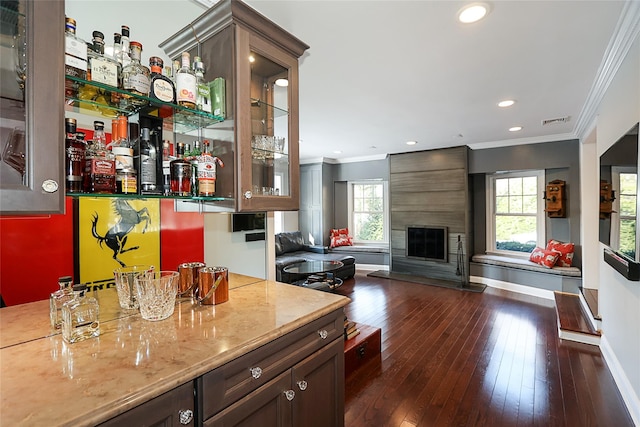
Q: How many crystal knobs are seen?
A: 7